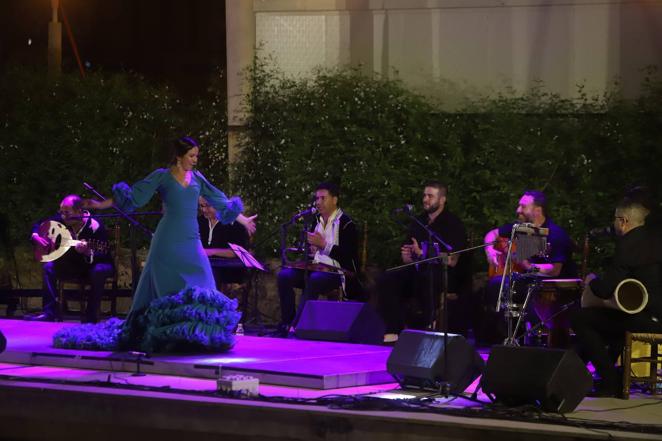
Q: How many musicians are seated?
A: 6